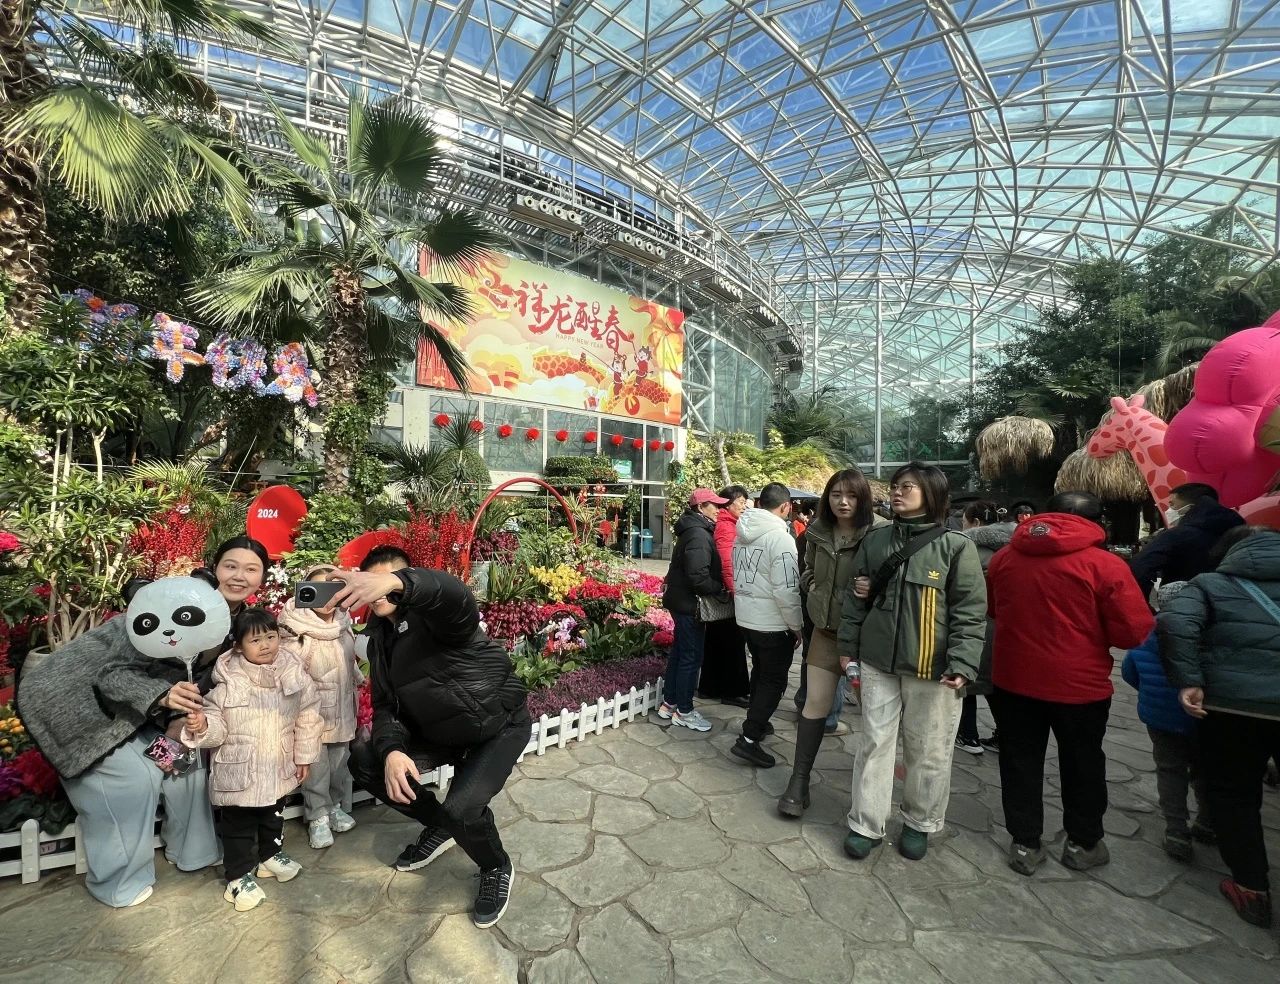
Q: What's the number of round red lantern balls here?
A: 10